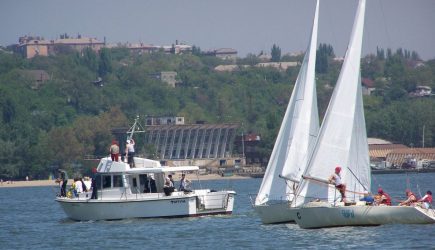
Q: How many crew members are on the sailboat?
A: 4